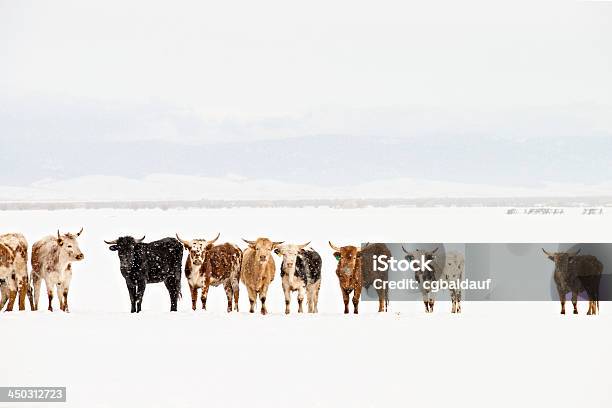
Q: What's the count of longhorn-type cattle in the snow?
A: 9